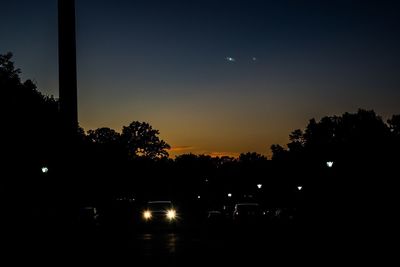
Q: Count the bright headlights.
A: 2